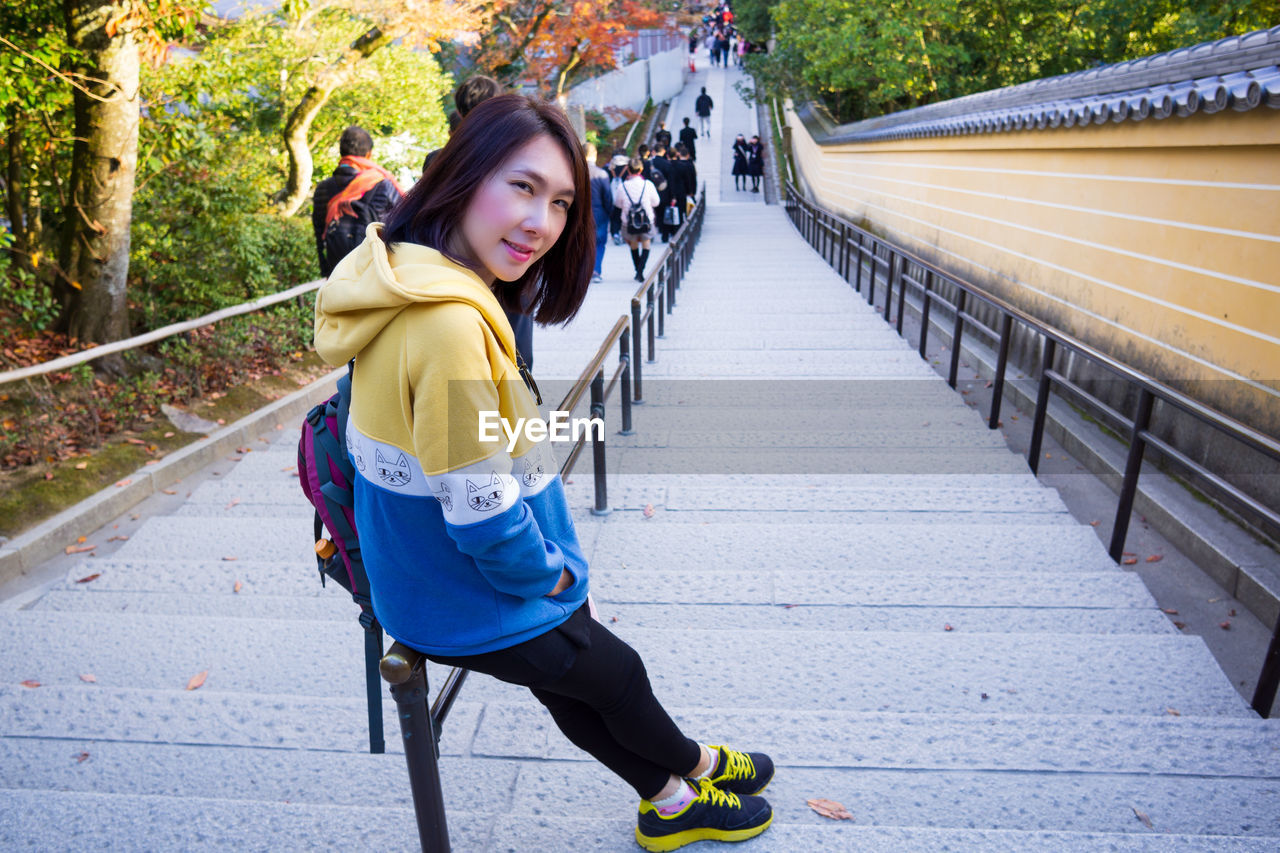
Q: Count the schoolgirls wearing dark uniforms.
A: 2